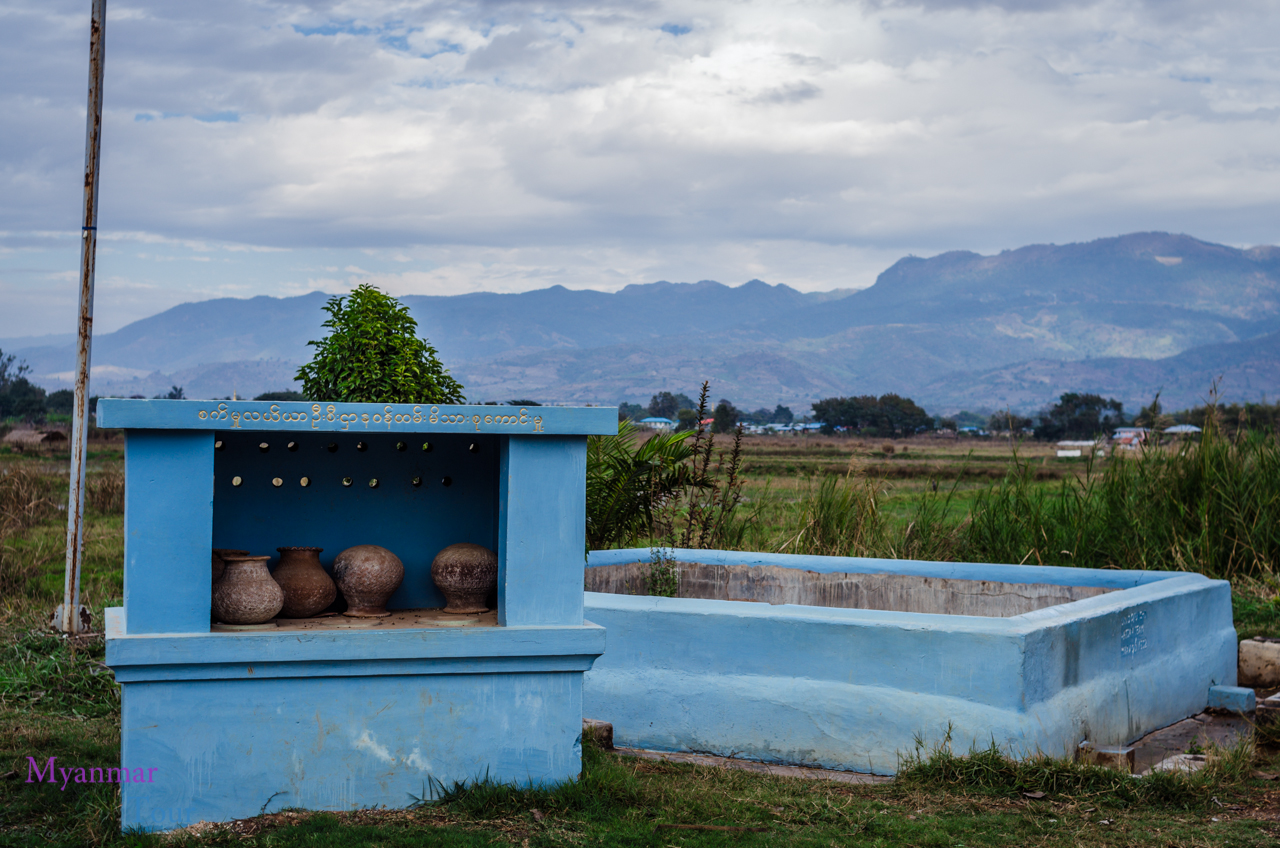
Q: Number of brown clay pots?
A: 5